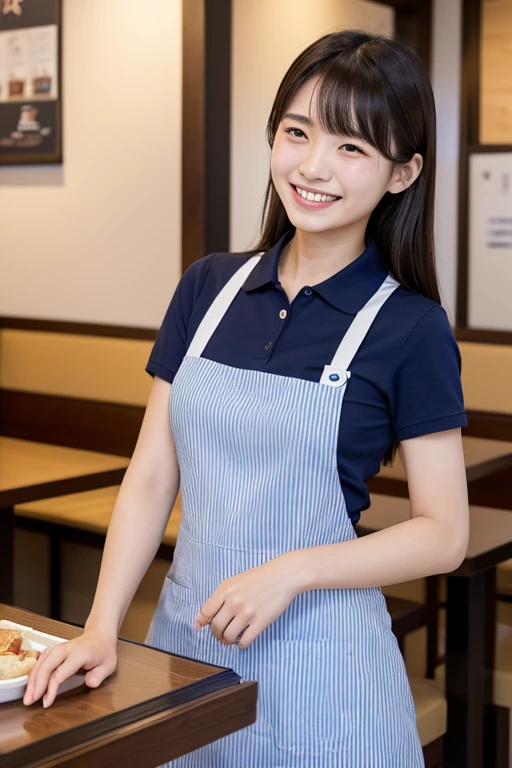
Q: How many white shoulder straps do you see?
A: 2